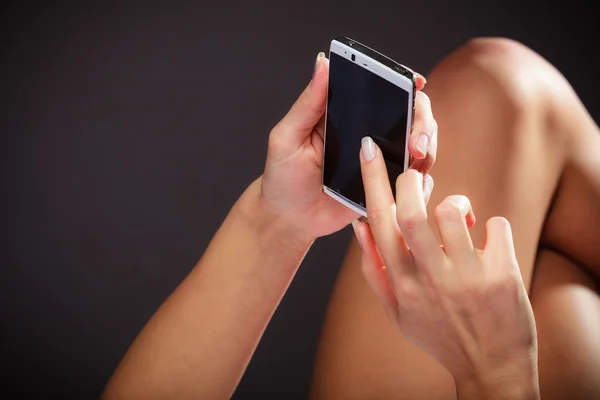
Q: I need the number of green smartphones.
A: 0